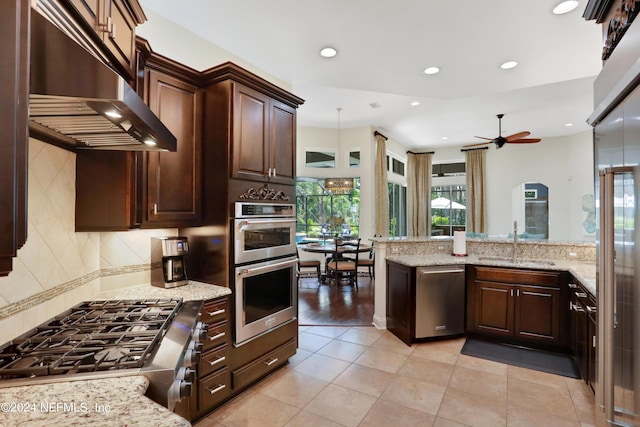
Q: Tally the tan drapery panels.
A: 3